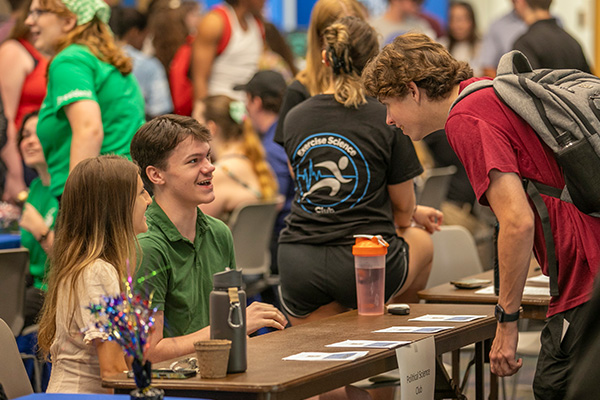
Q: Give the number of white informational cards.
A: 4